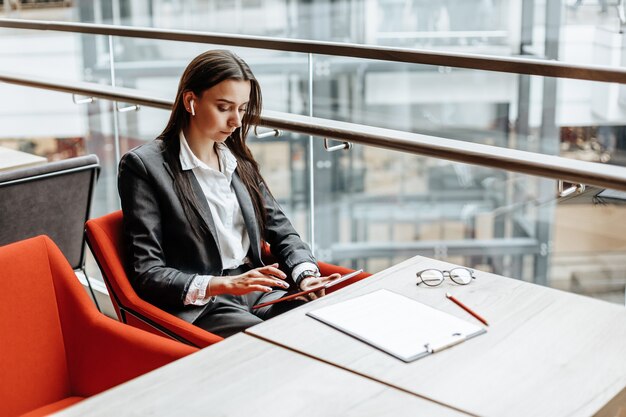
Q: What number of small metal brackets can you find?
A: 5